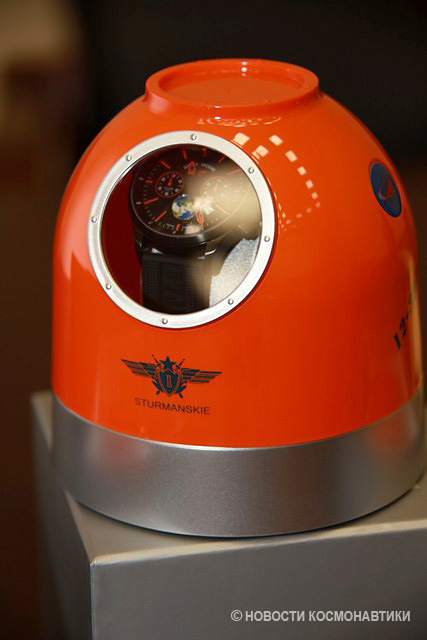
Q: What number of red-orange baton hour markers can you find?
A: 11